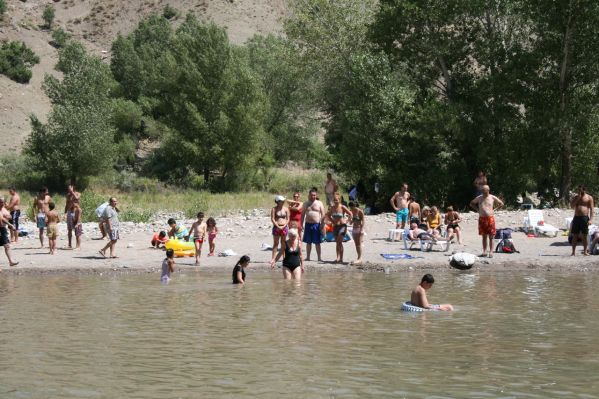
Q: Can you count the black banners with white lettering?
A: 0